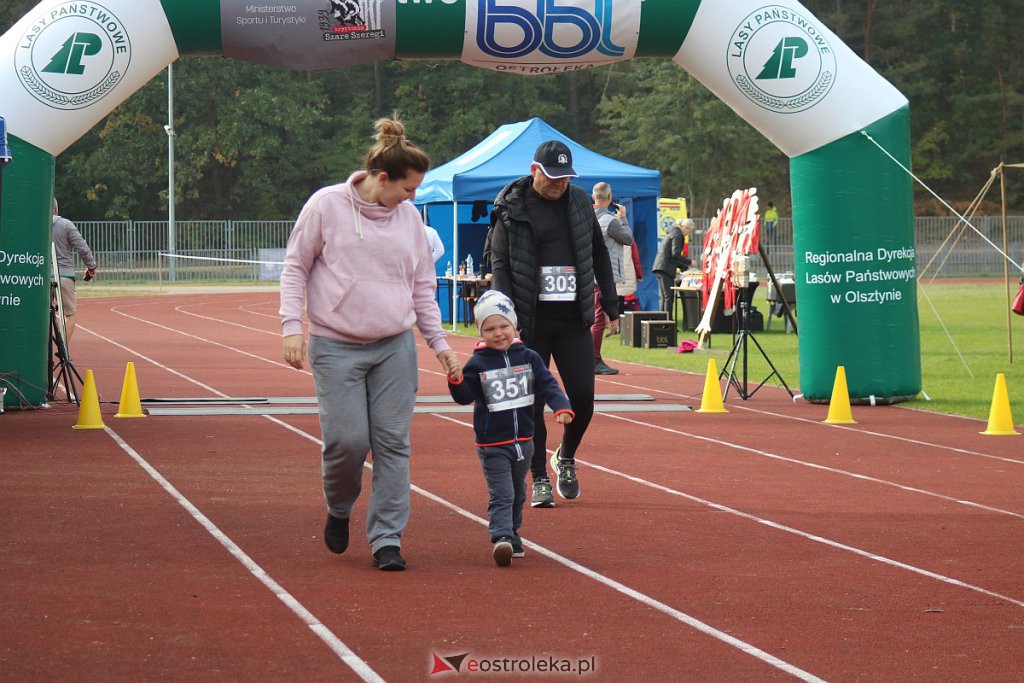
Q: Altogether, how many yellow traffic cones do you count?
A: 5